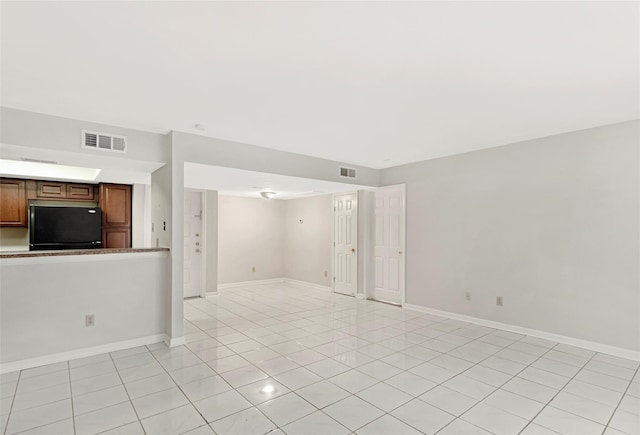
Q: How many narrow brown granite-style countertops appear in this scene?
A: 1